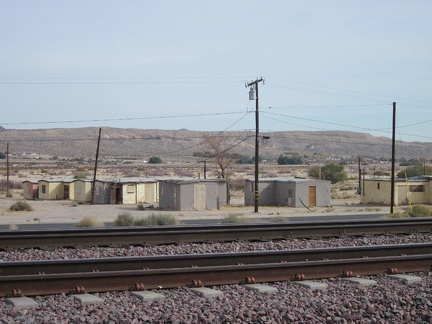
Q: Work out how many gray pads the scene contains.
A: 8